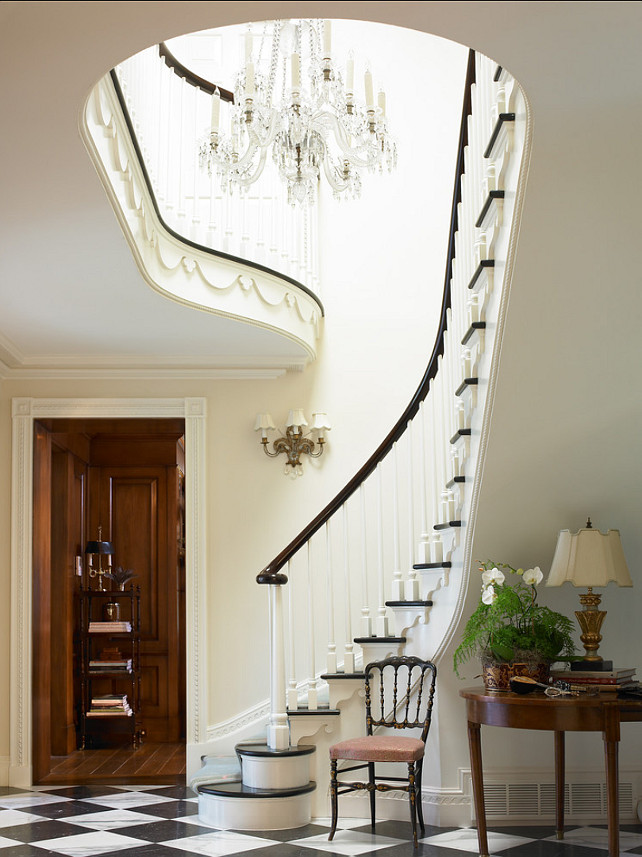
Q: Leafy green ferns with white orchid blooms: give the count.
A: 1